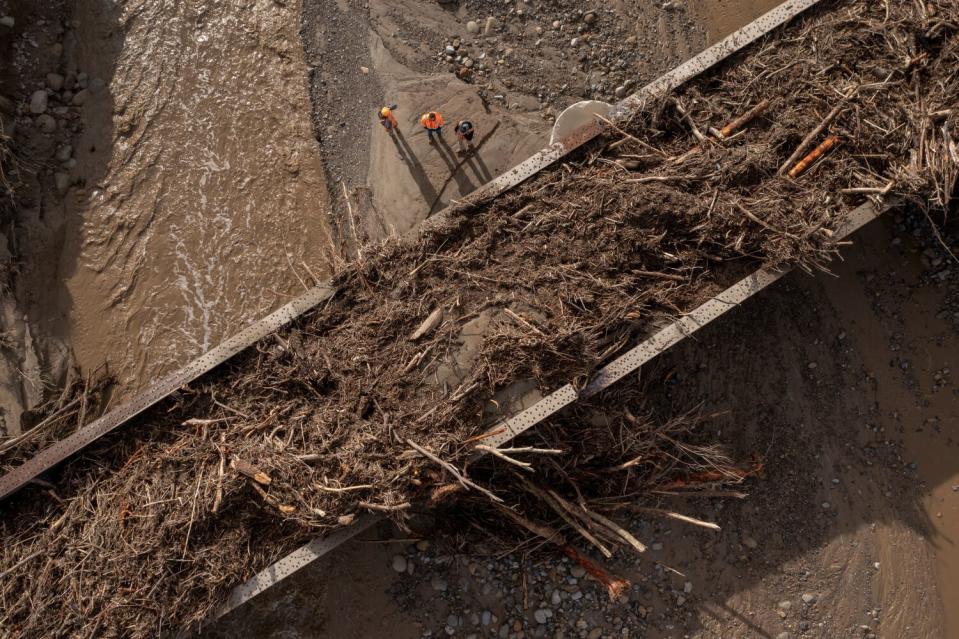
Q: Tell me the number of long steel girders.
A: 2